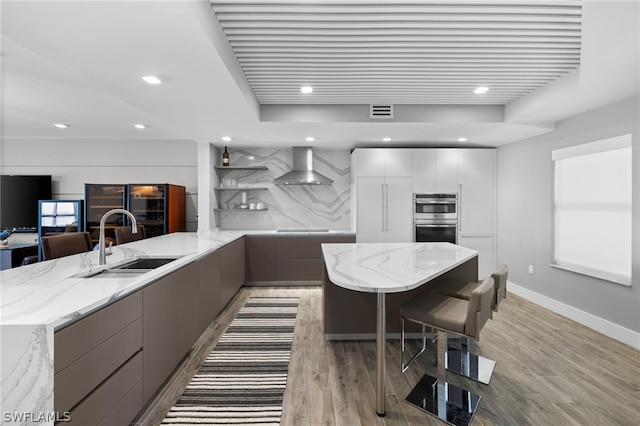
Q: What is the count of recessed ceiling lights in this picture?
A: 9